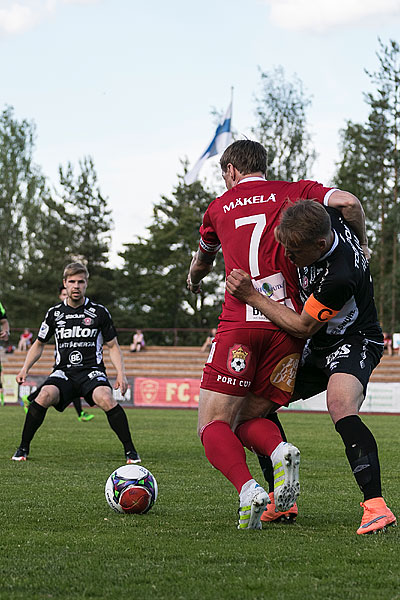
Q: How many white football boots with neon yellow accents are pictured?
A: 2